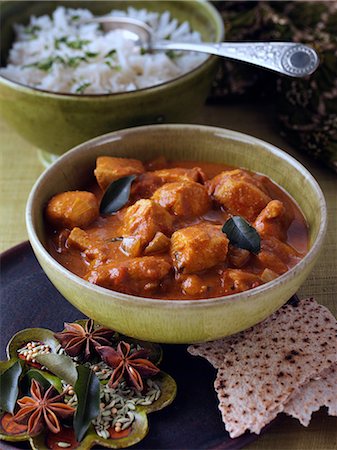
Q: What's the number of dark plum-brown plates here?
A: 1